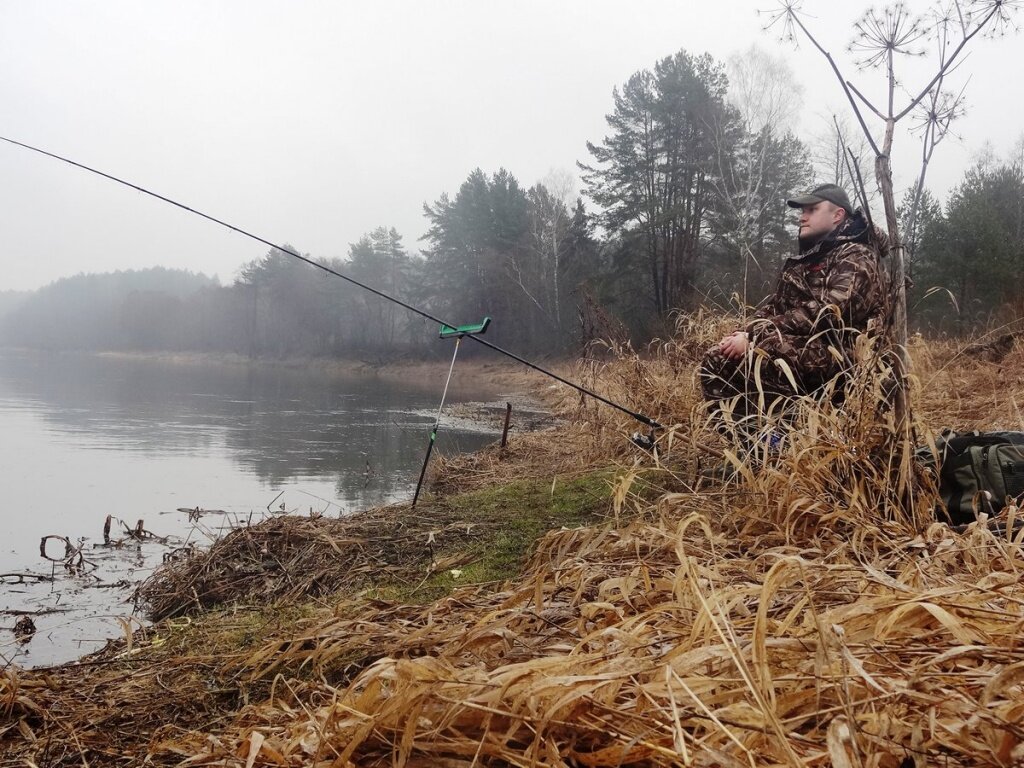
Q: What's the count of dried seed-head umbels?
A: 5